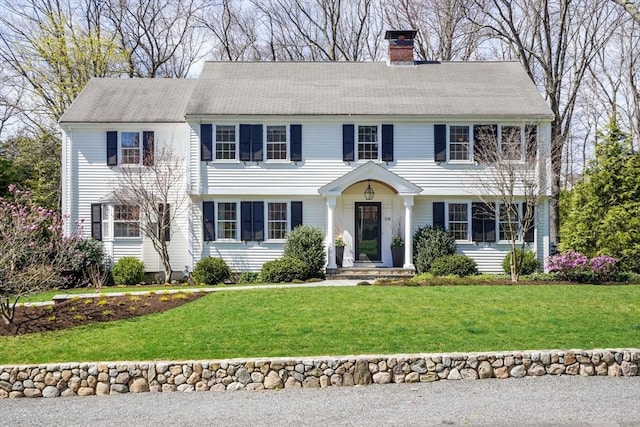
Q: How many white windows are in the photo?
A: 11